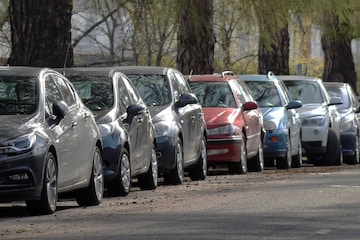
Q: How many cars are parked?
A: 7